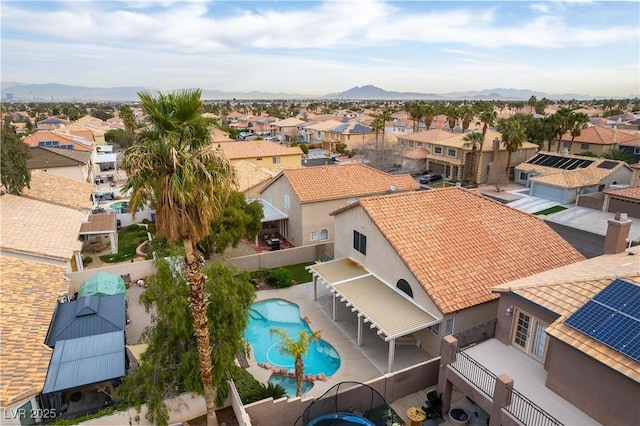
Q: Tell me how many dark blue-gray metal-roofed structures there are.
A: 2